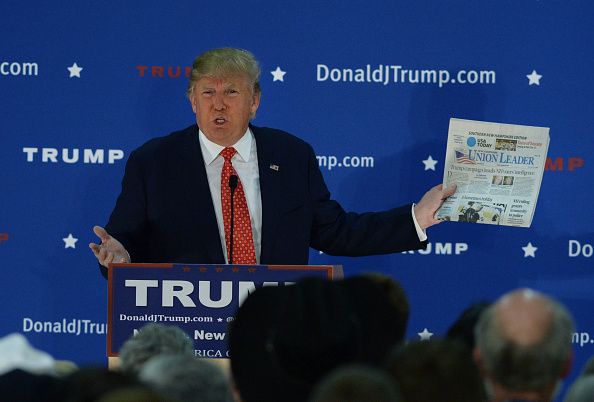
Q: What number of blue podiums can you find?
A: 1